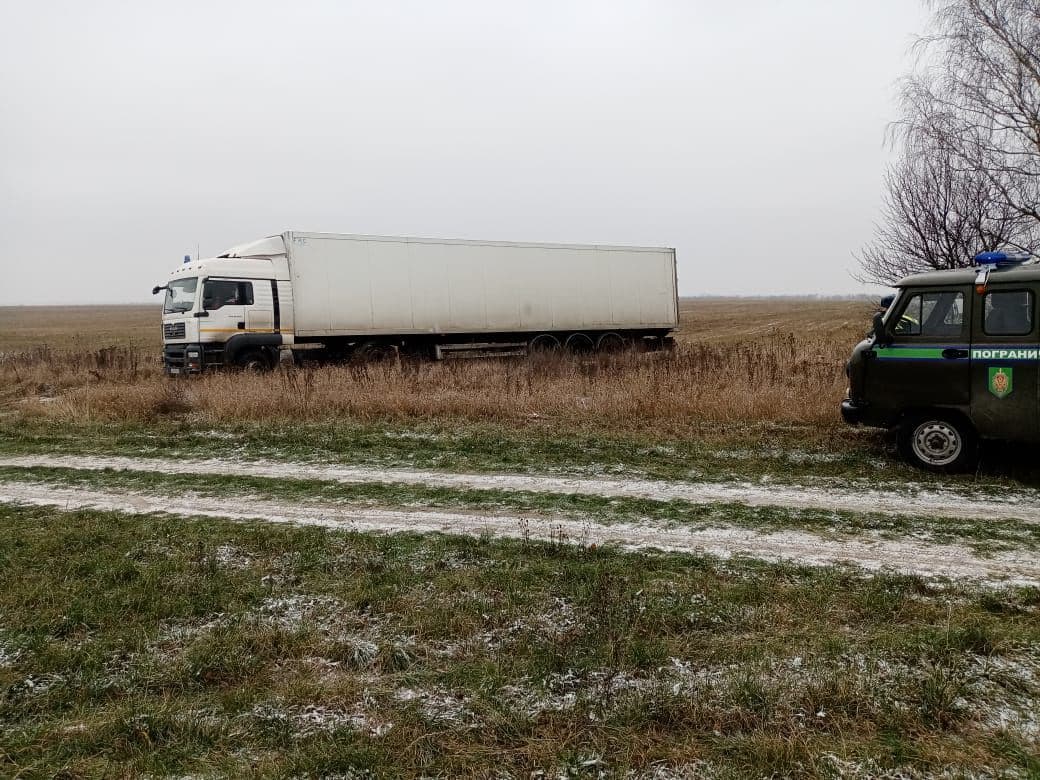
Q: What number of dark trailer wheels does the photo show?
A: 3